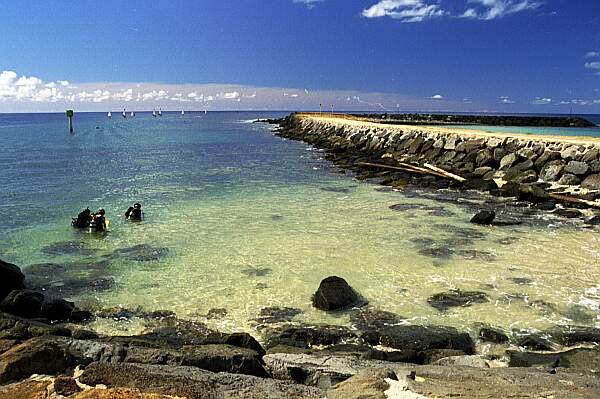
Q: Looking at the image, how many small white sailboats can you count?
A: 7